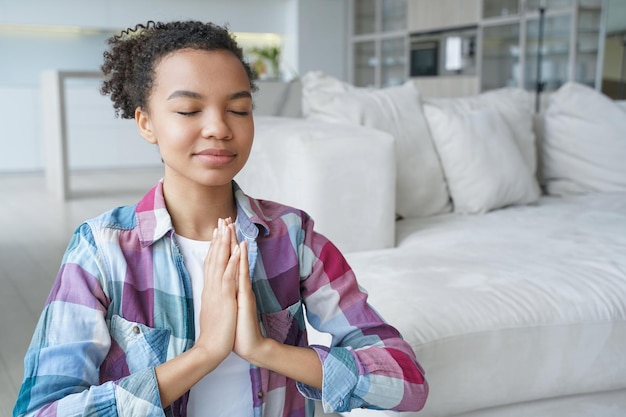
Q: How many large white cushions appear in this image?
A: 4